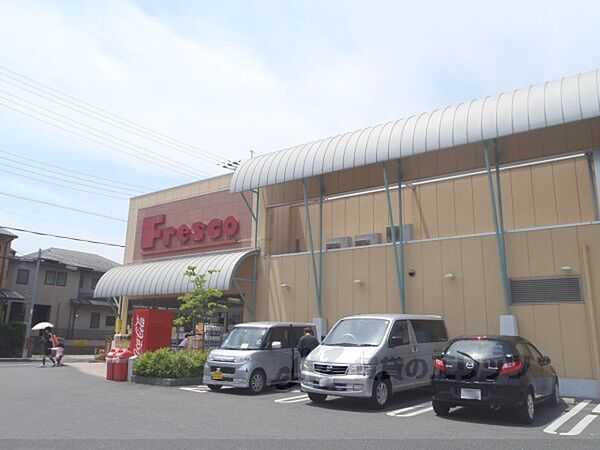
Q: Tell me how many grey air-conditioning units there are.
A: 3